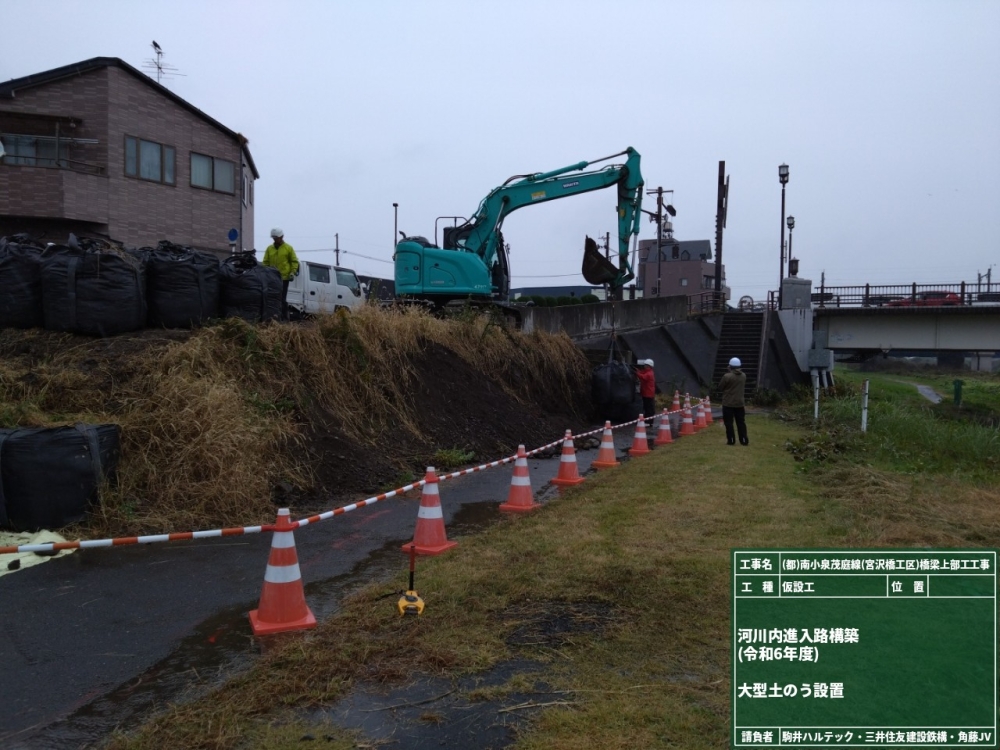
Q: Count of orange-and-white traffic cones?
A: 12